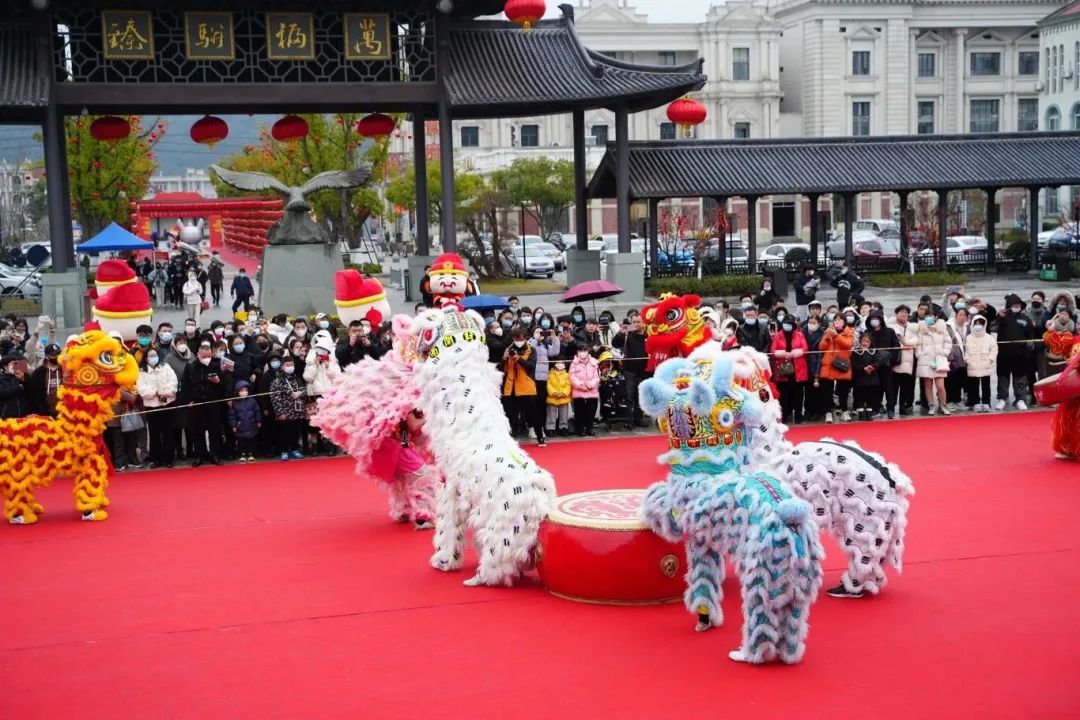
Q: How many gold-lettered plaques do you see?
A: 4